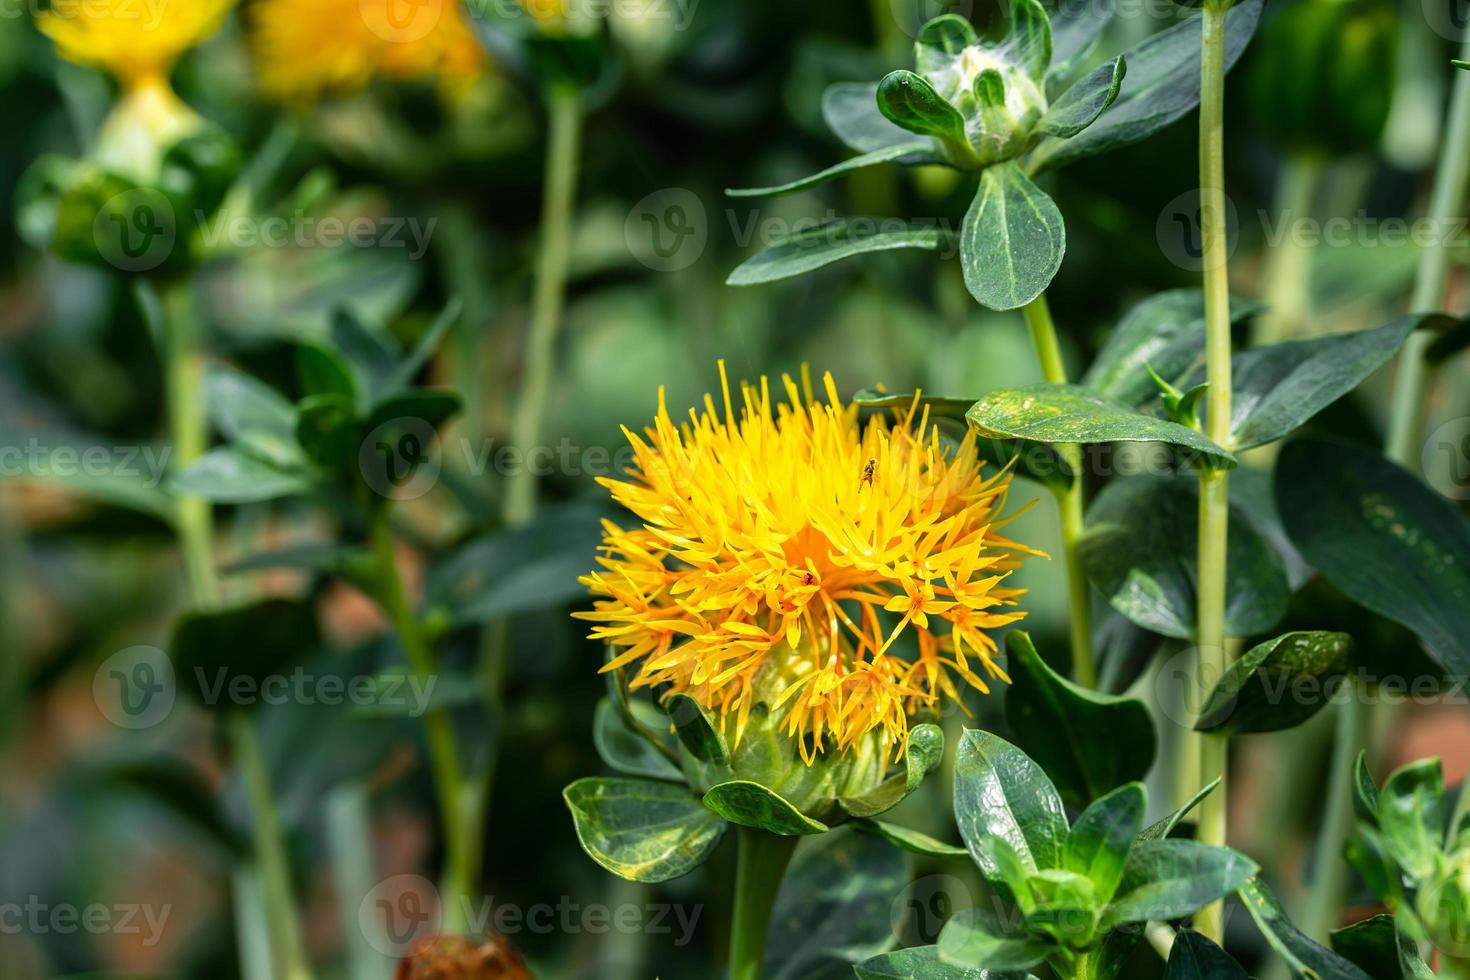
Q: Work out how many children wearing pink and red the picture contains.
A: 0